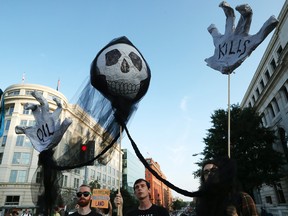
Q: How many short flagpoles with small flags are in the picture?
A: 2